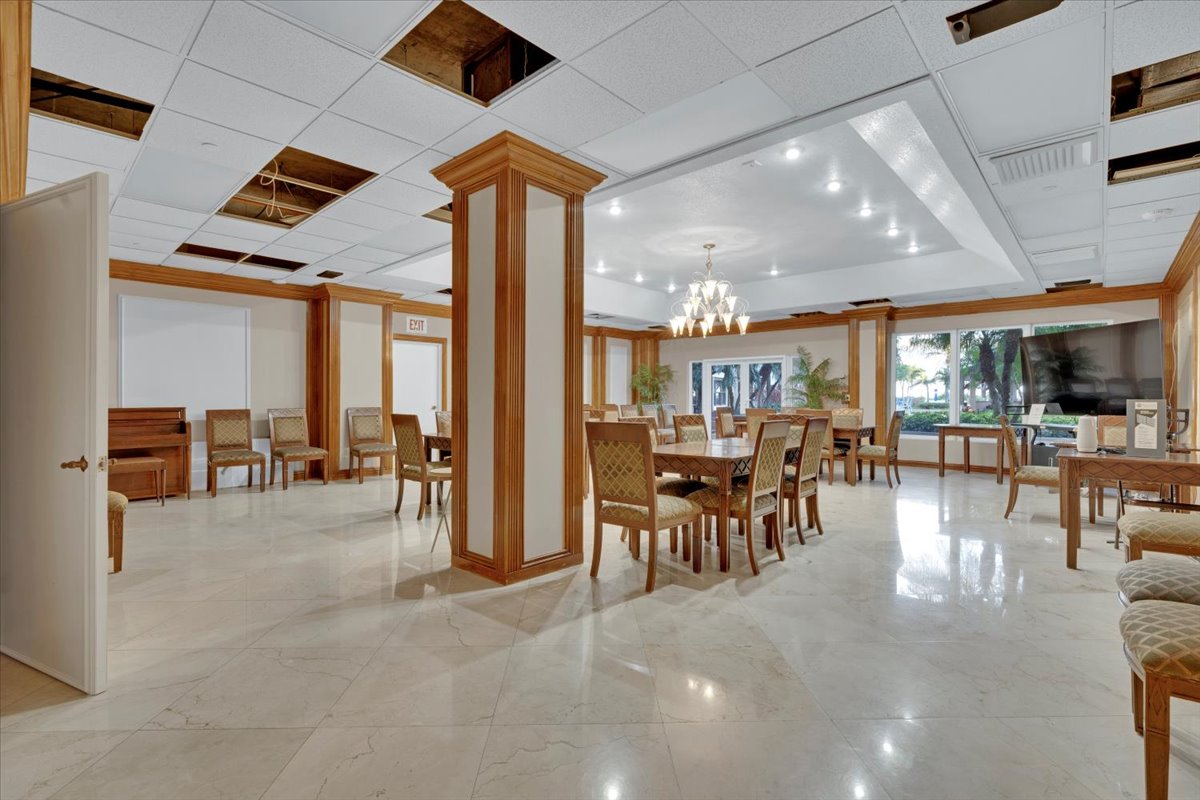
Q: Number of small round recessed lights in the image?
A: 10